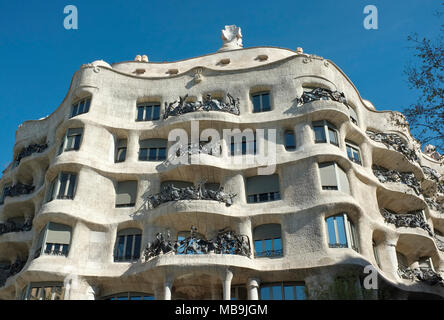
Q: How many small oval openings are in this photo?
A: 4